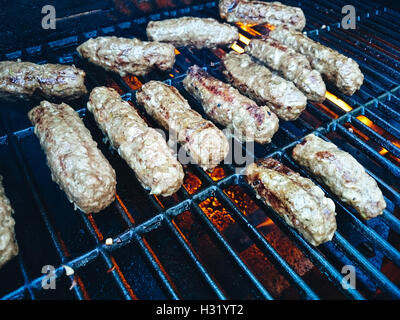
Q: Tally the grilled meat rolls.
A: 14